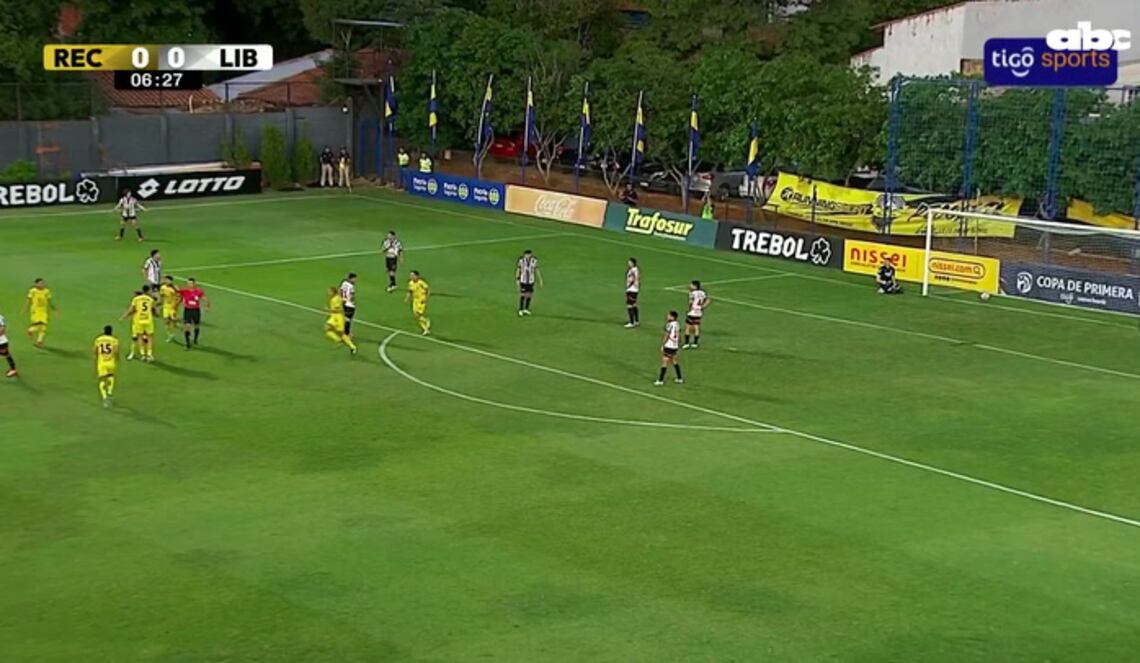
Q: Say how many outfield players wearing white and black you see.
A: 9